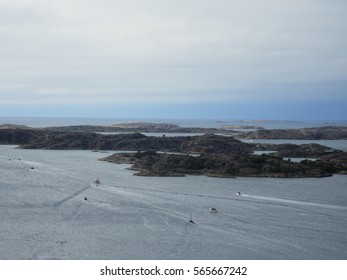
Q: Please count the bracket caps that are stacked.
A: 0